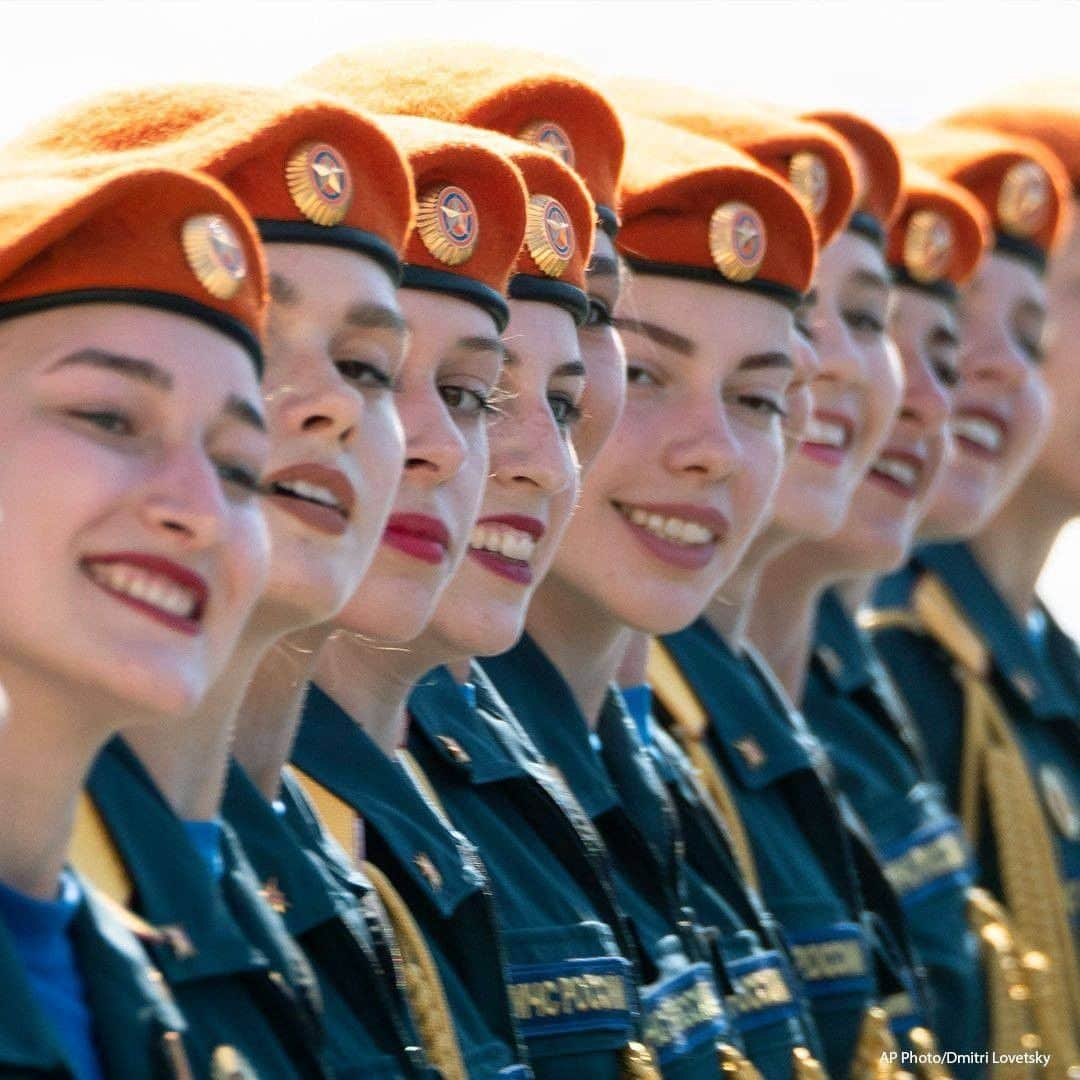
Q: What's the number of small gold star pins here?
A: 7